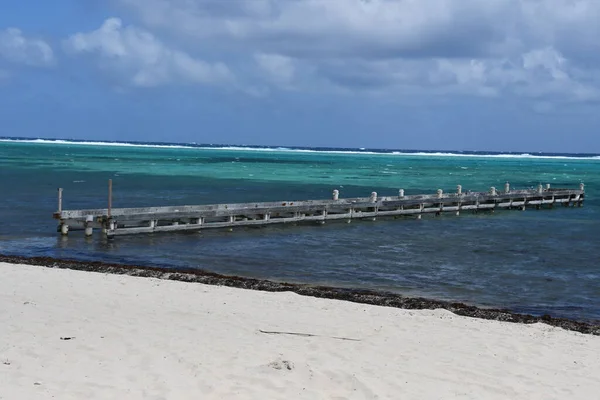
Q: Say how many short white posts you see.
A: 10